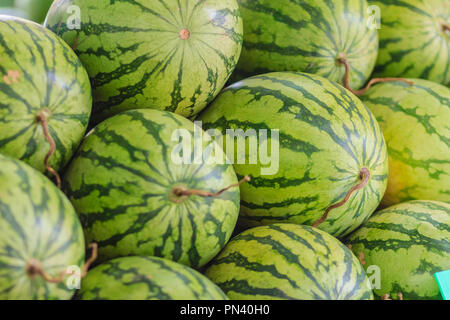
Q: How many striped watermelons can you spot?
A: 11